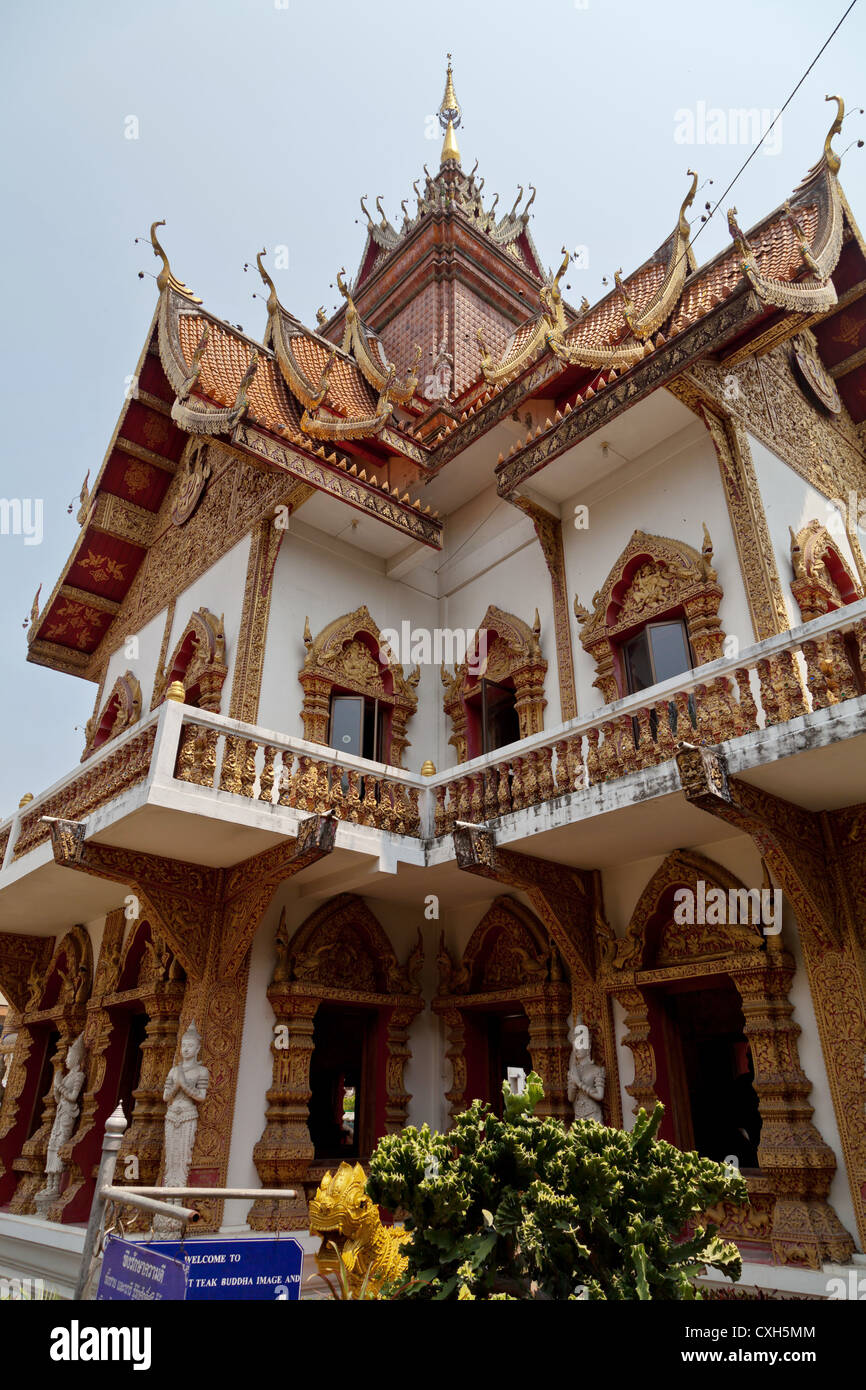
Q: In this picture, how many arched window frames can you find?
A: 11